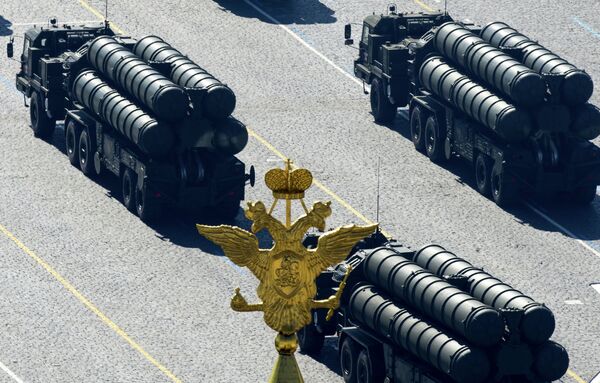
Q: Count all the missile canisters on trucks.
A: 12